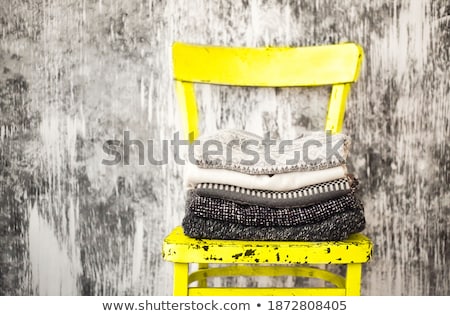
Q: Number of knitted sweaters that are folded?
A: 5